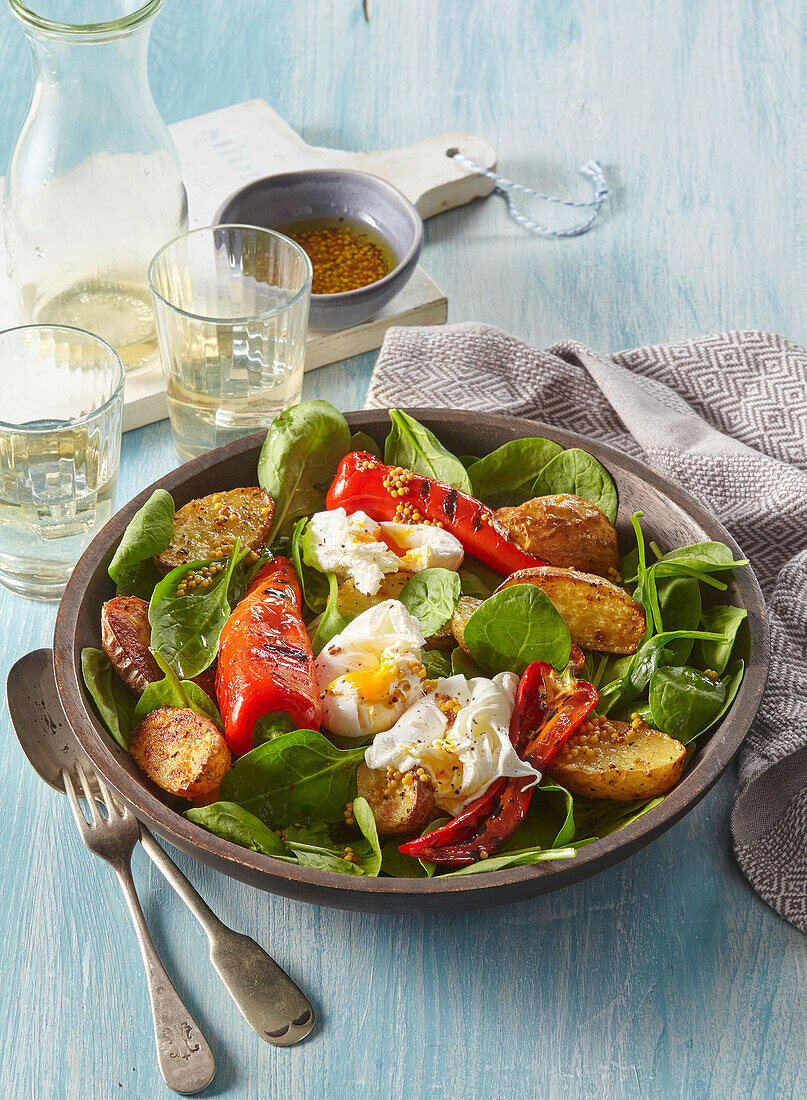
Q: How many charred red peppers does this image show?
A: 3